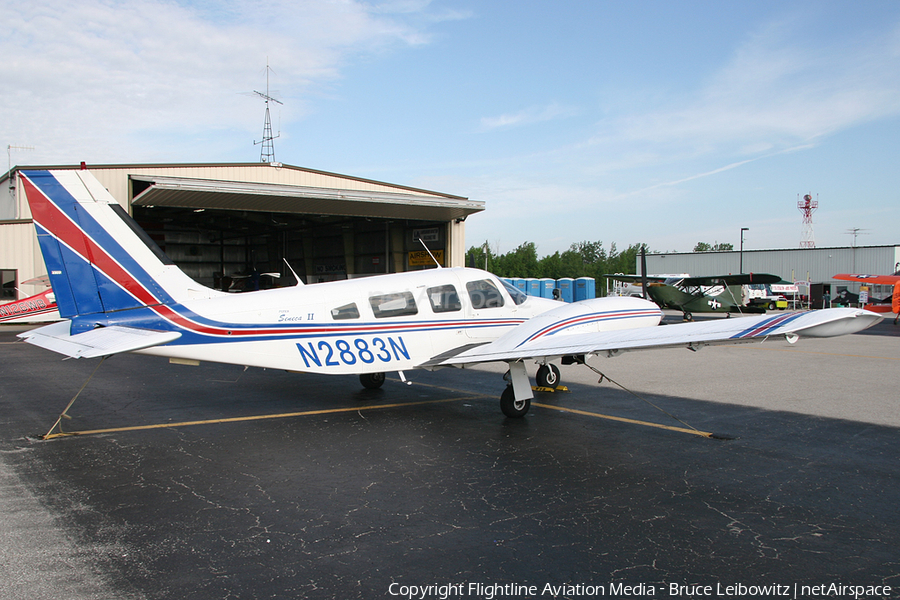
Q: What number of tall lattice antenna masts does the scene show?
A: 2